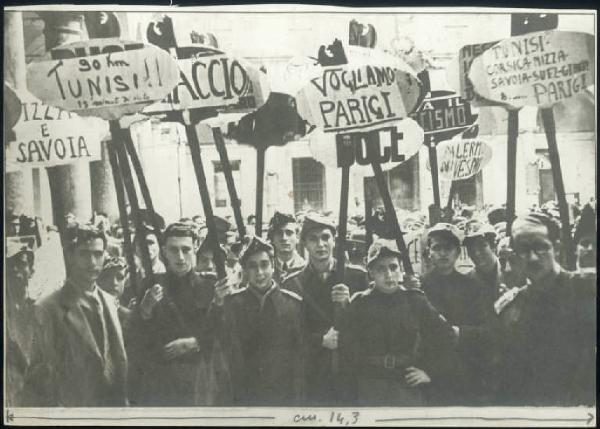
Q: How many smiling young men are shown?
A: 1